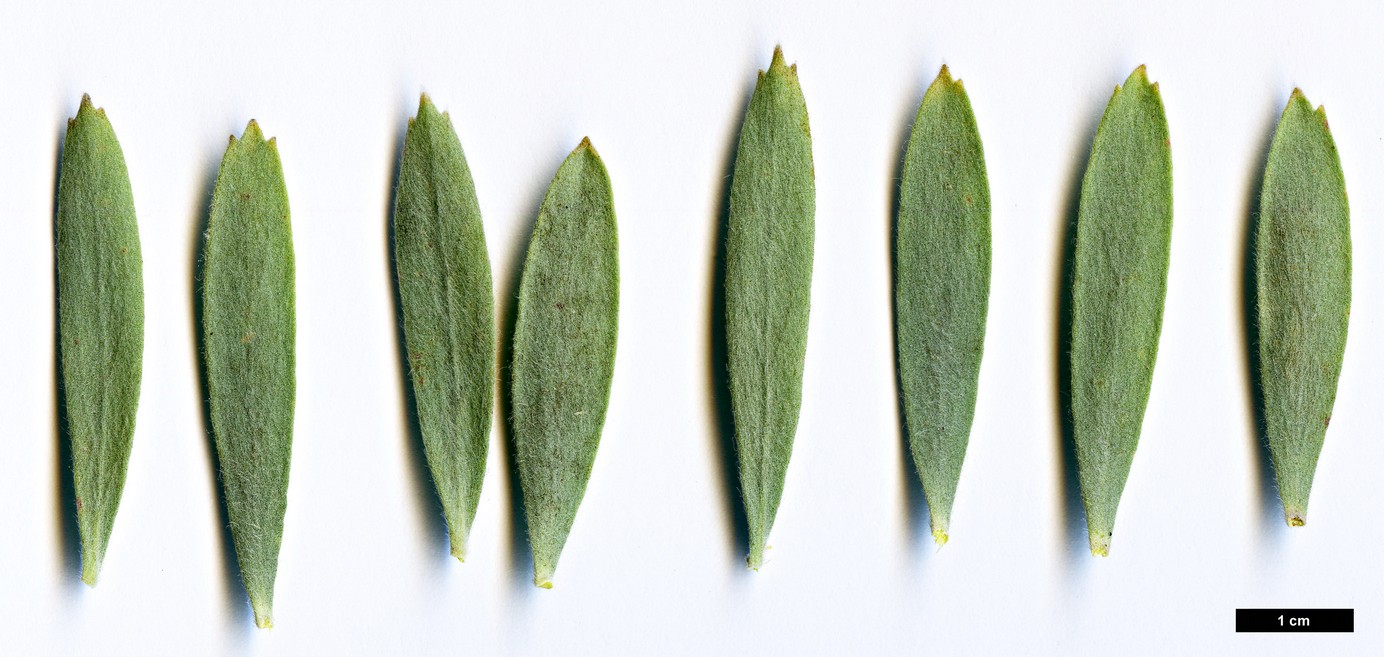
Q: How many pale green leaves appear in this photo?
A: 8